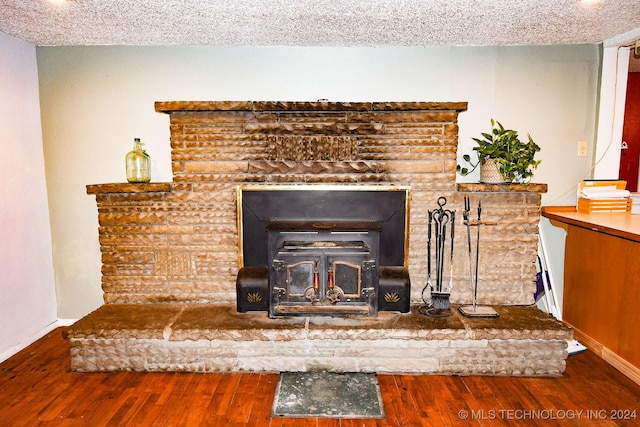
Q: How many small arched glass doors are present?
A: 2